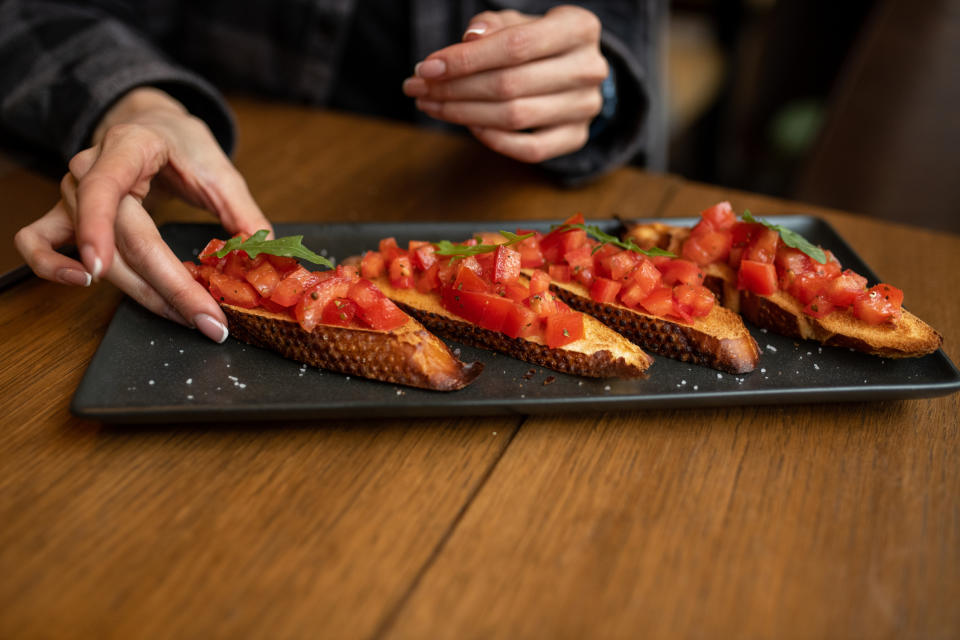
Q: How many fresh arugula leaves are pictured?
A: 4